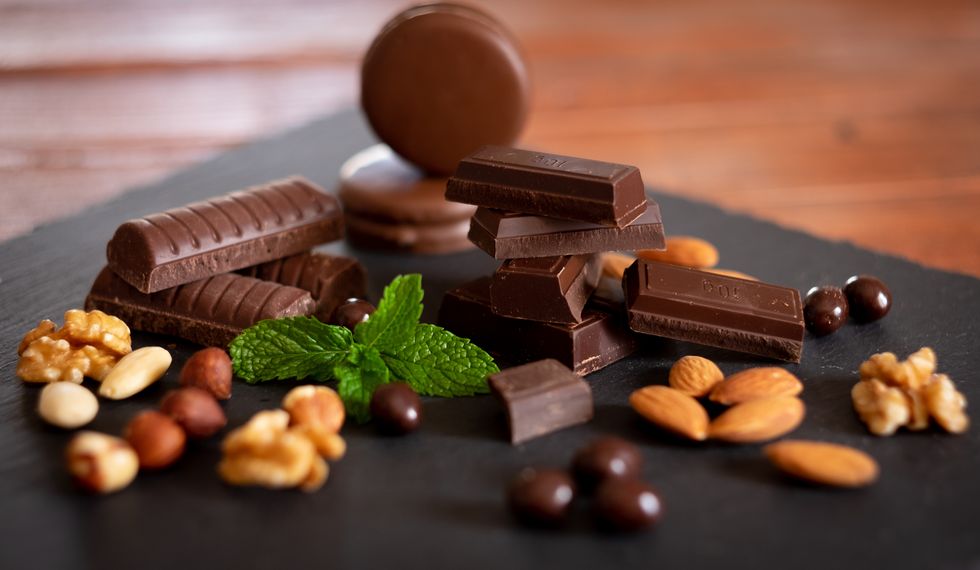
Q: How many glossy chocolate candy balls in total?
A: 7